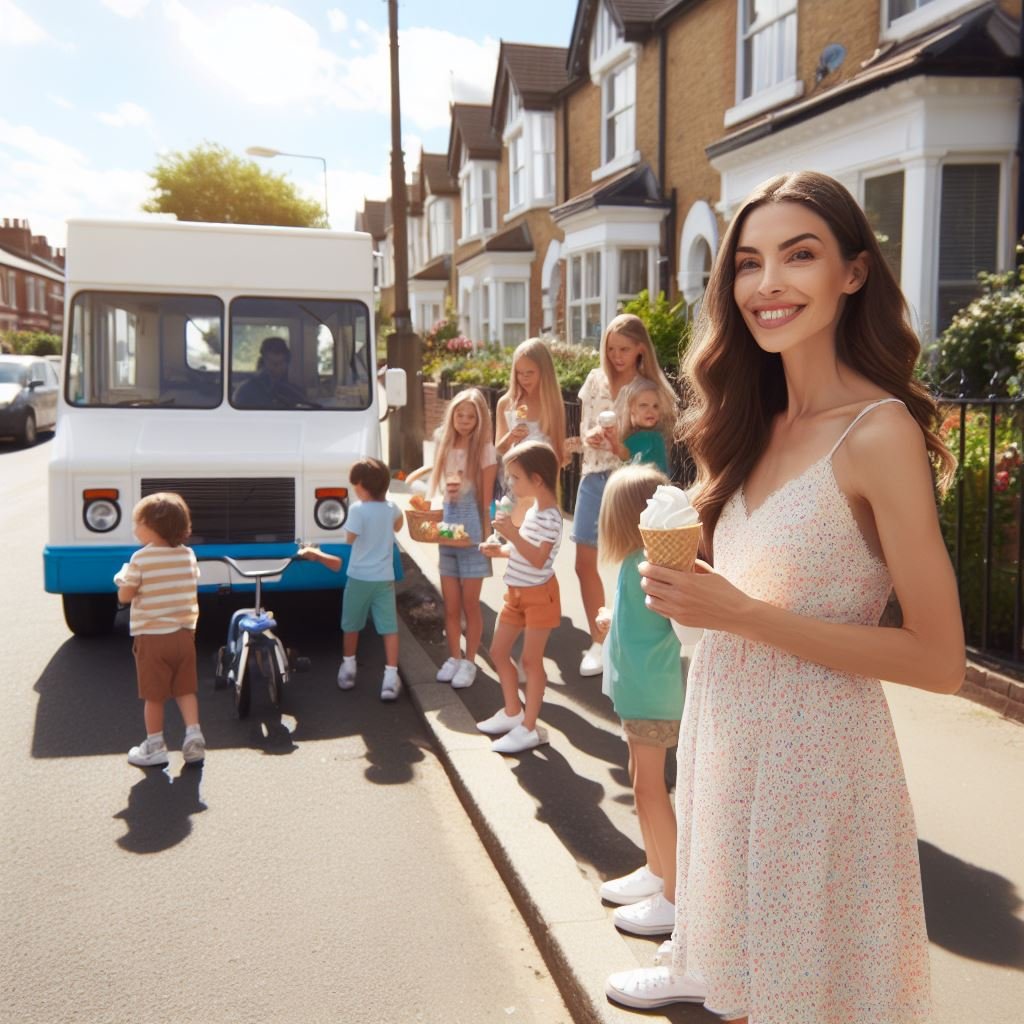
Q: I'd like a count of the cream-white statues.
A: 0